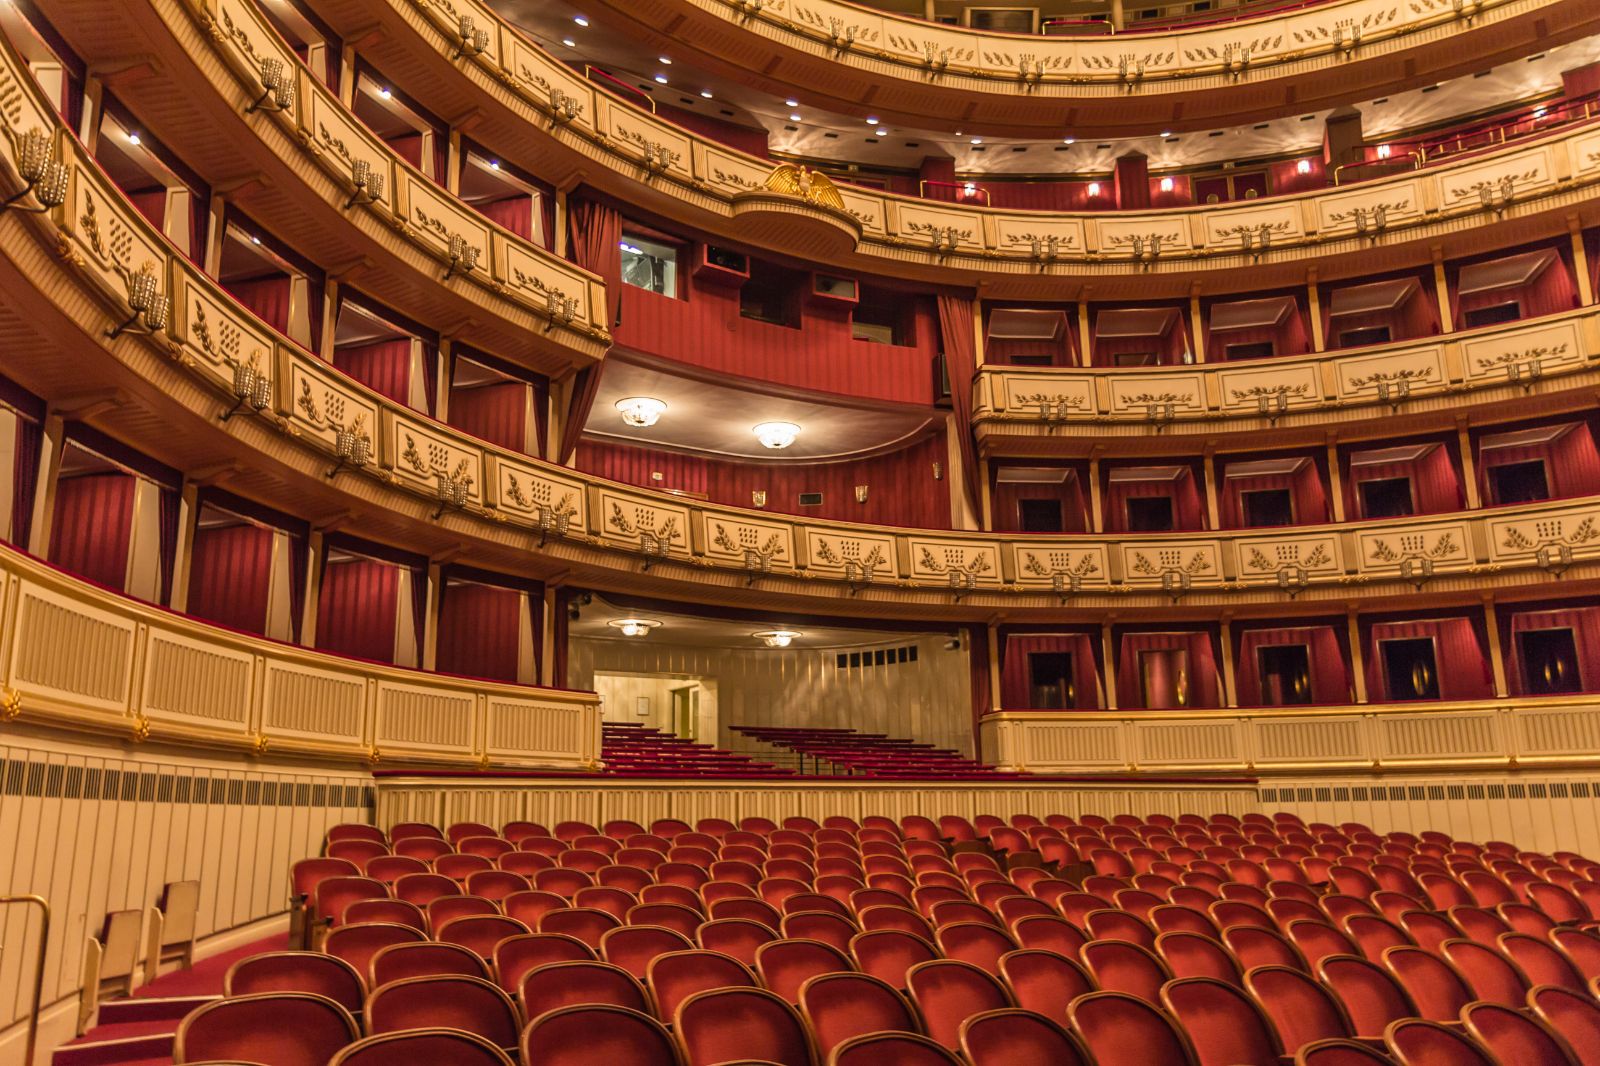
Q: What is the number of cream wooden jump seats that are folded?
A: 2